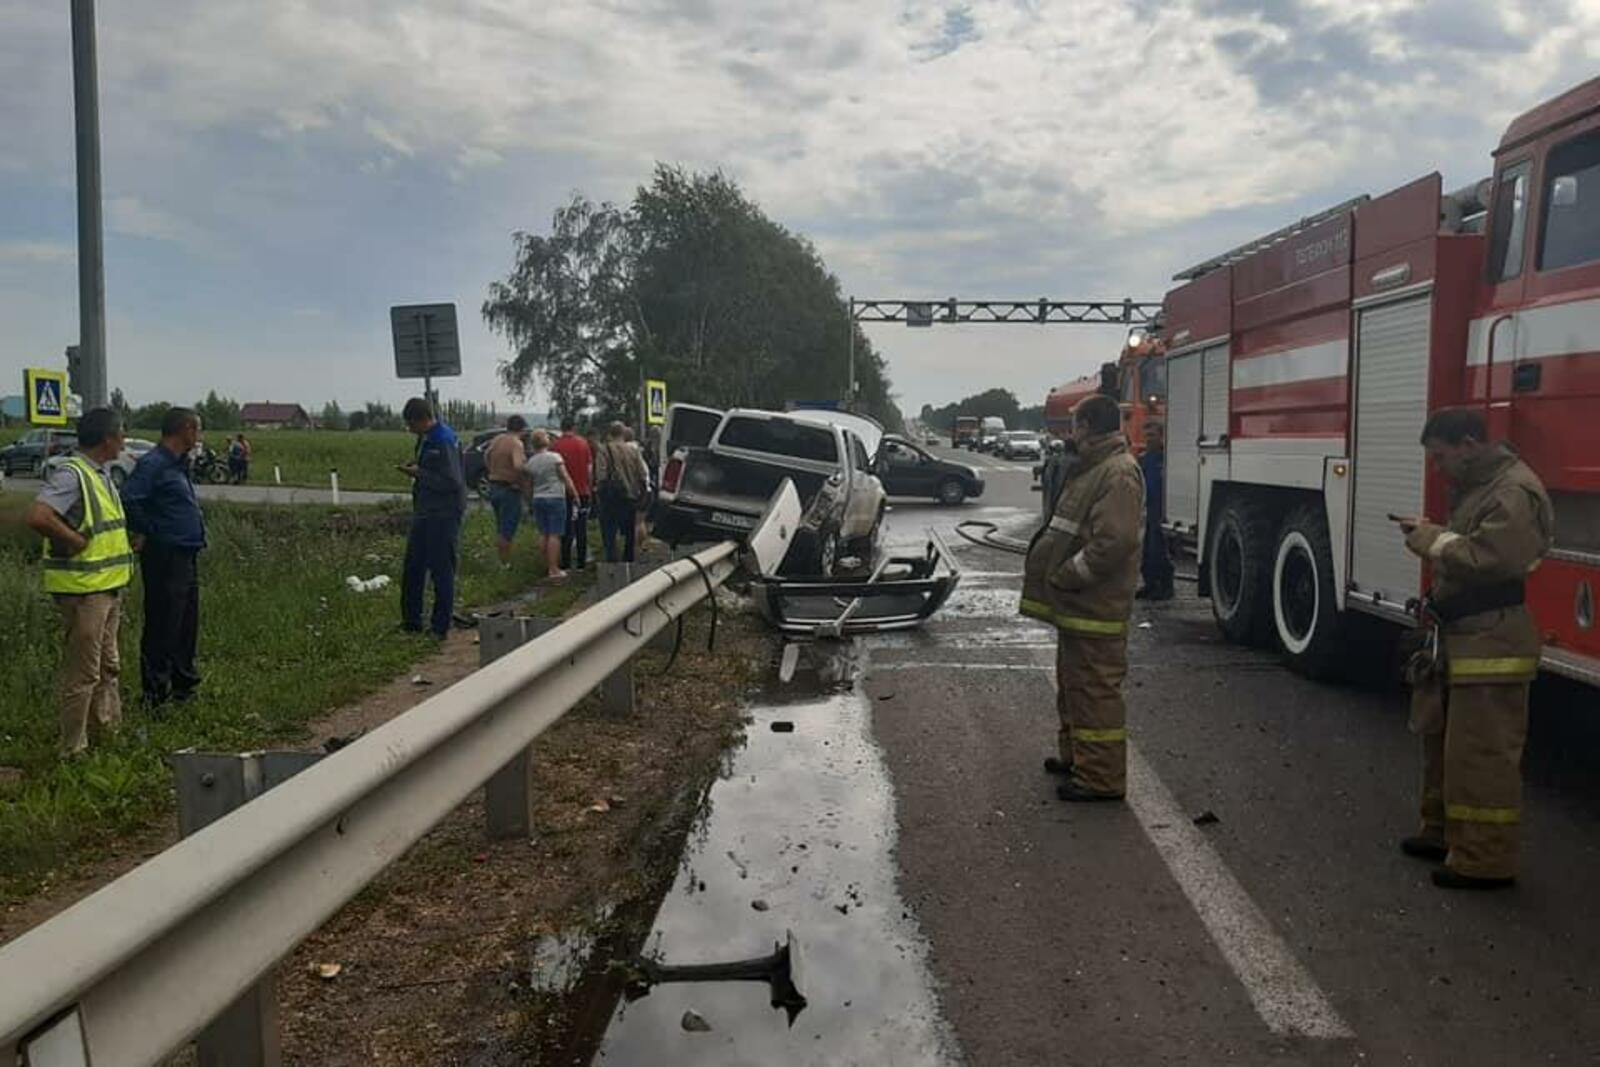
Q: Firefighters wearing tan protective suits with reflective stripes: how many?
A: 2